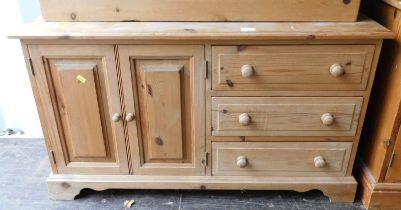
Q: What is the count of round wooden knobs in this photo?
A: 8